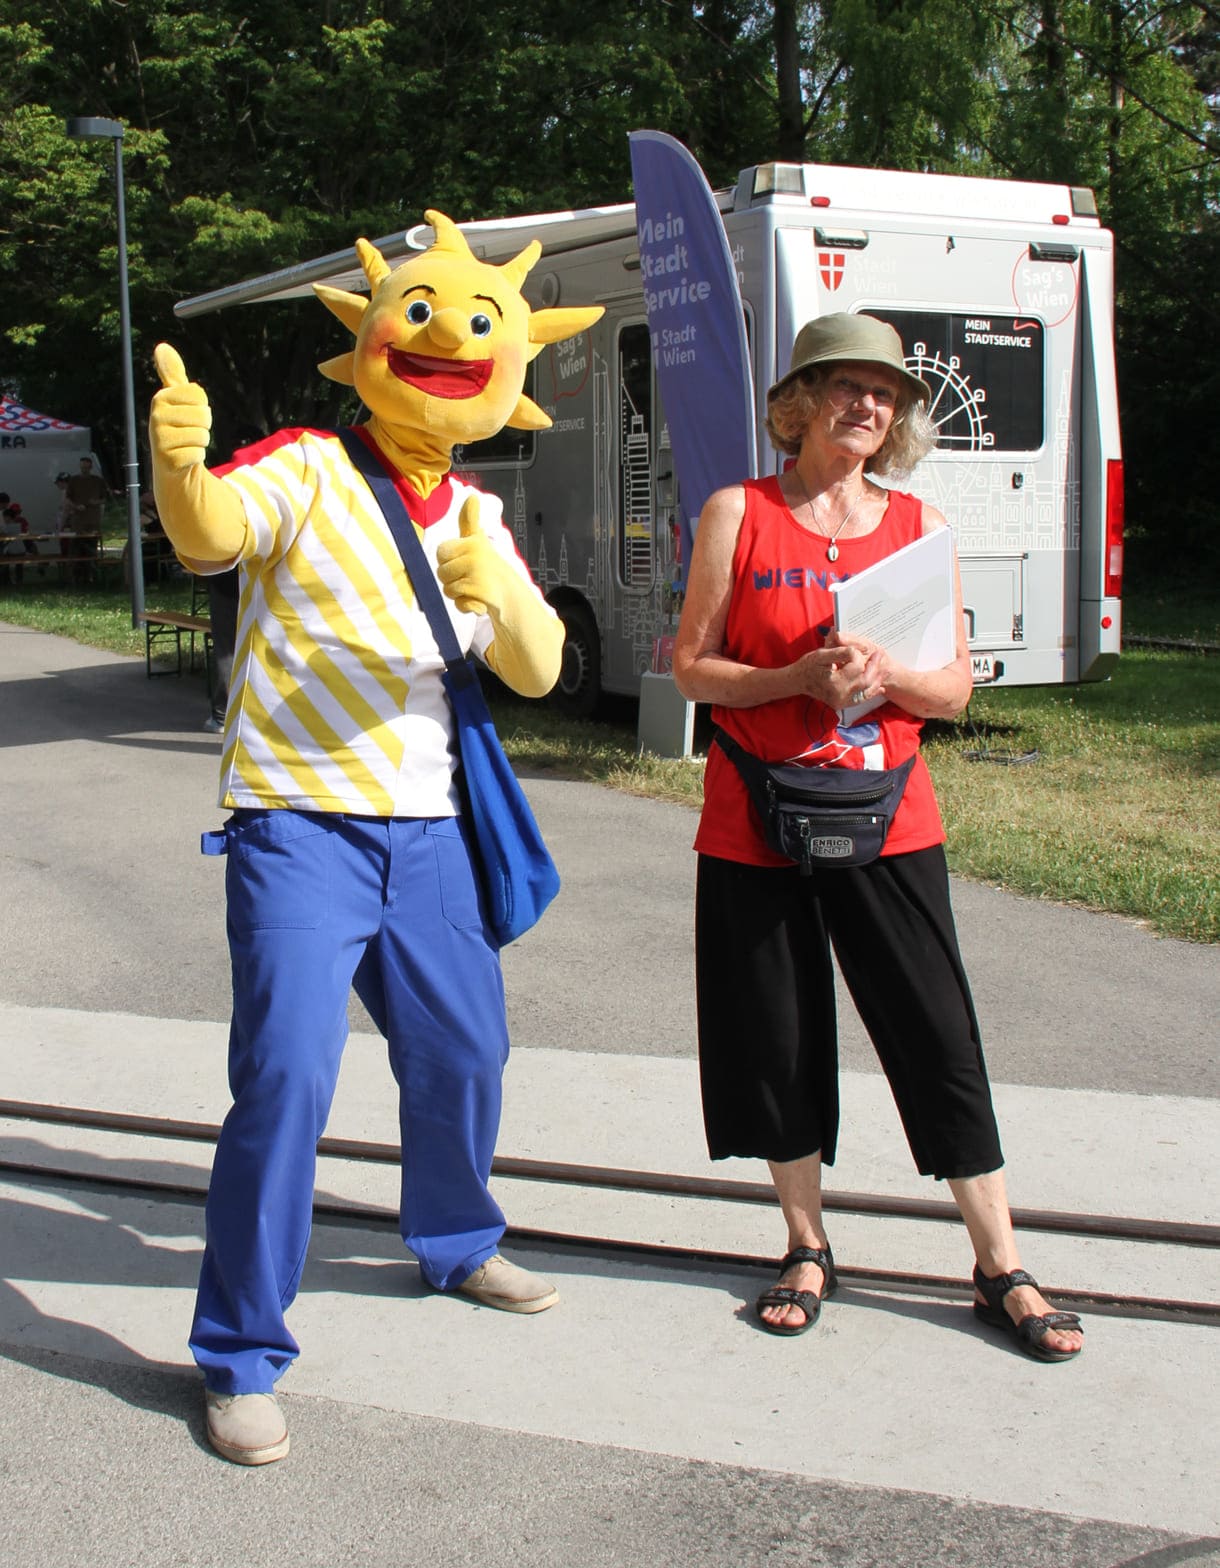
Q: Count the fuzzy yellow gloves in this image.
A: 2